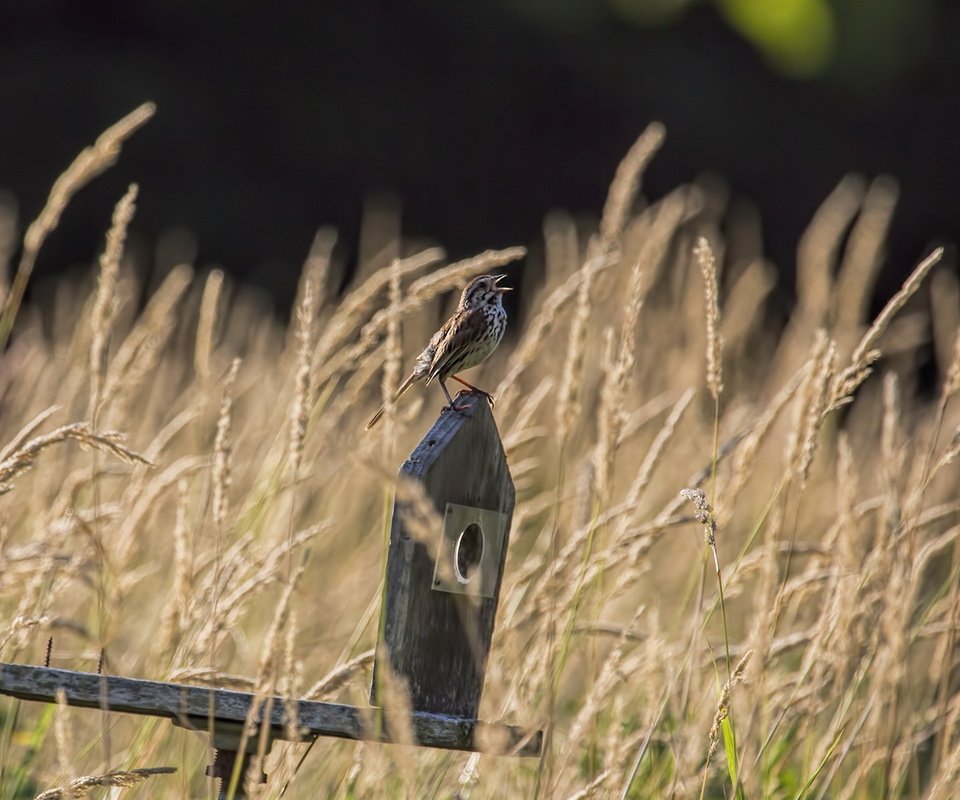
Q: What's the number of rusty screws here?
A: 2